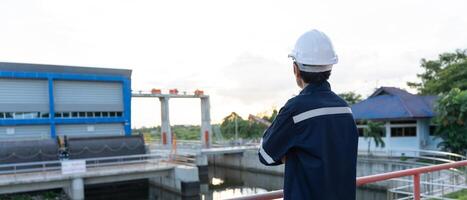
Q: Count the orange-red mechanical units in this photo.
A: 3